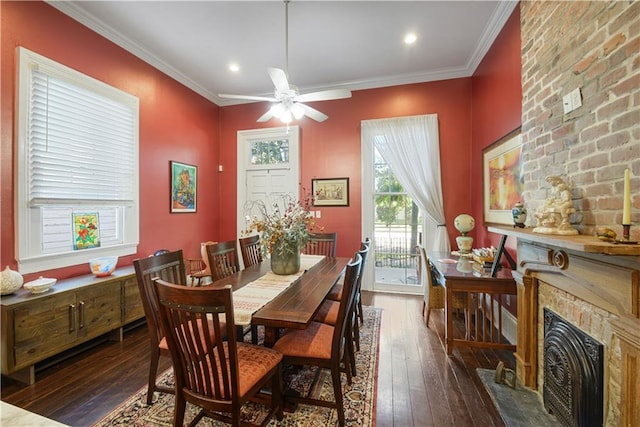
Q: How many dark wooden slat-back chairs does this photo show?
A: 8